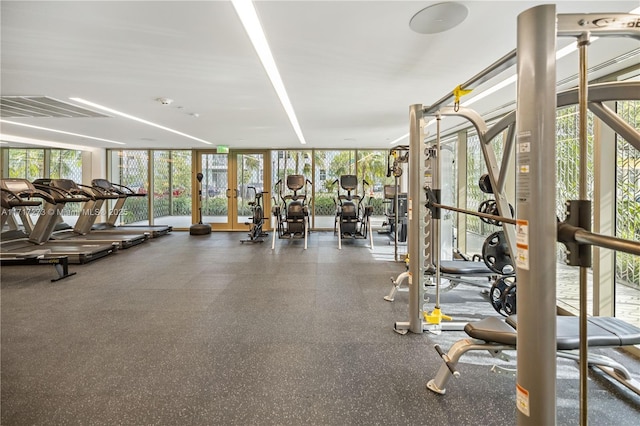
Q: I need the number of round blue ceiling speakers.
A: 0